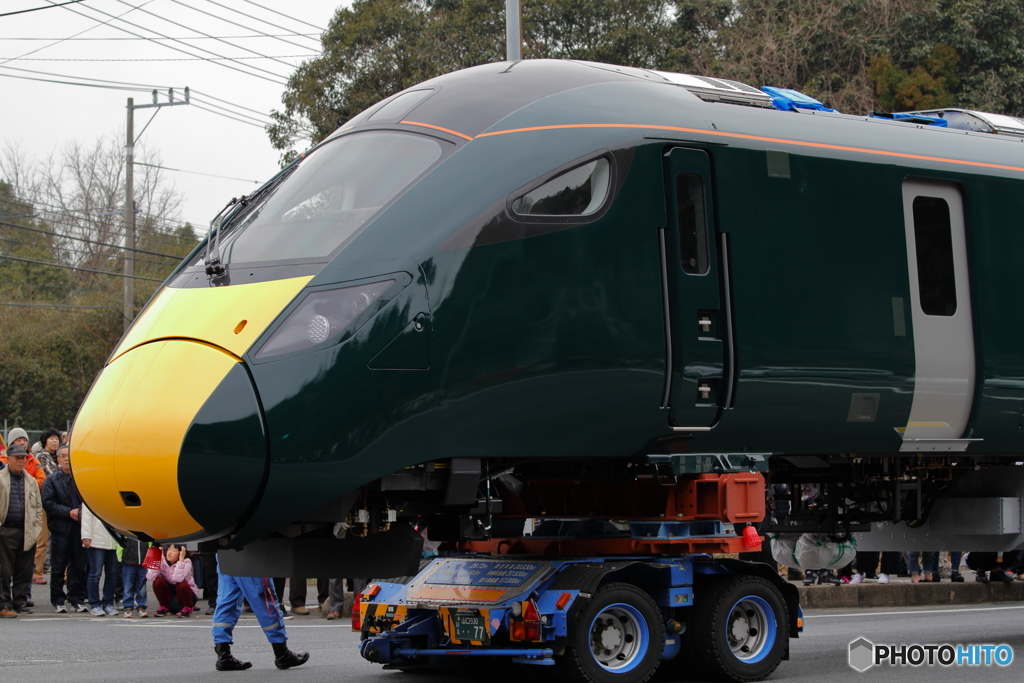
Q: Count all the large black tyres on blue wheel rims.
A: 2